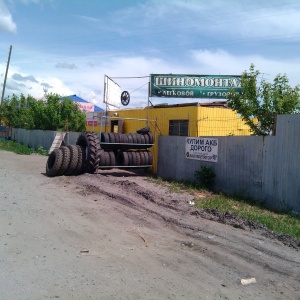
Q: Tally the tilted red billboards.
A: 0